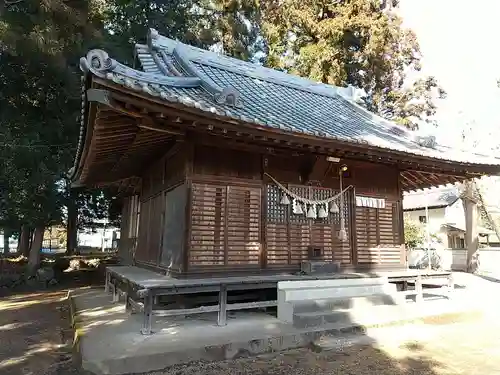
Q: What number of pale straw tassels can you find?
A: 5